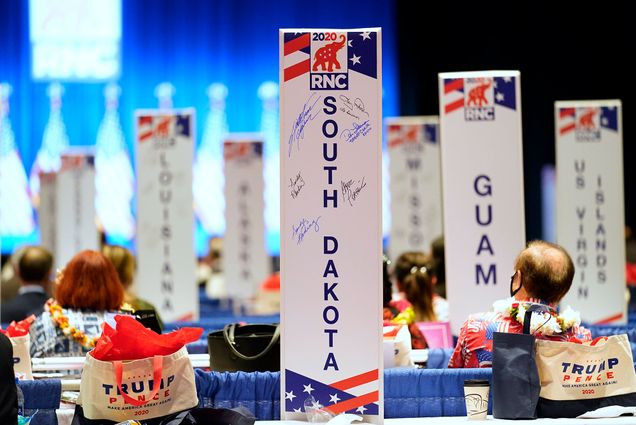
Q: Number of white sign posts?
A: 8